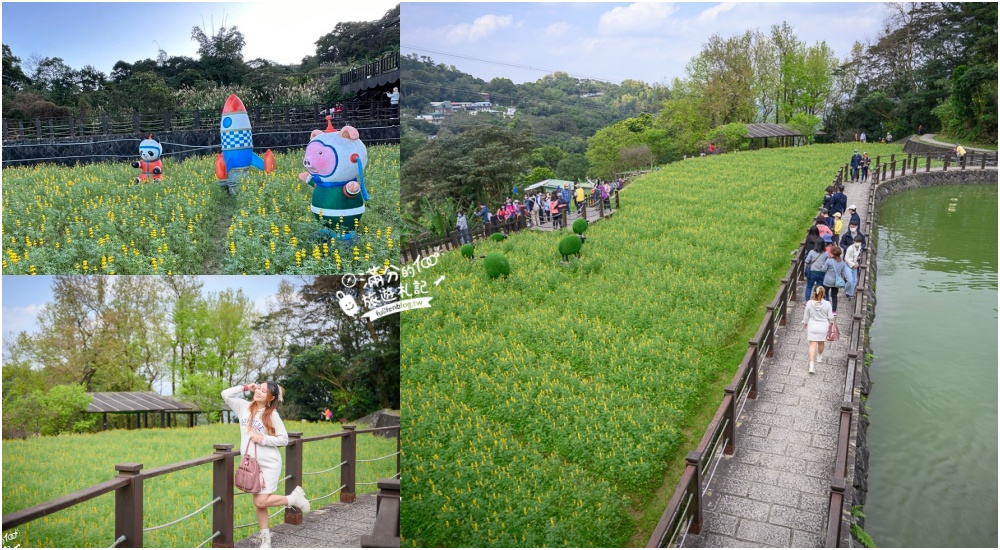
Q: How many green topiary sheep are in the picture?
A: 5